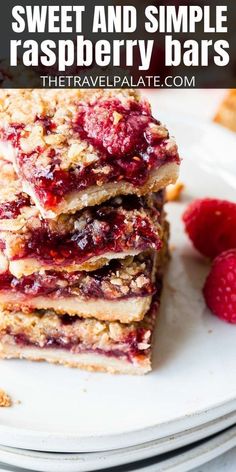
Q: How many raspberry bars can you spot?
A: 4